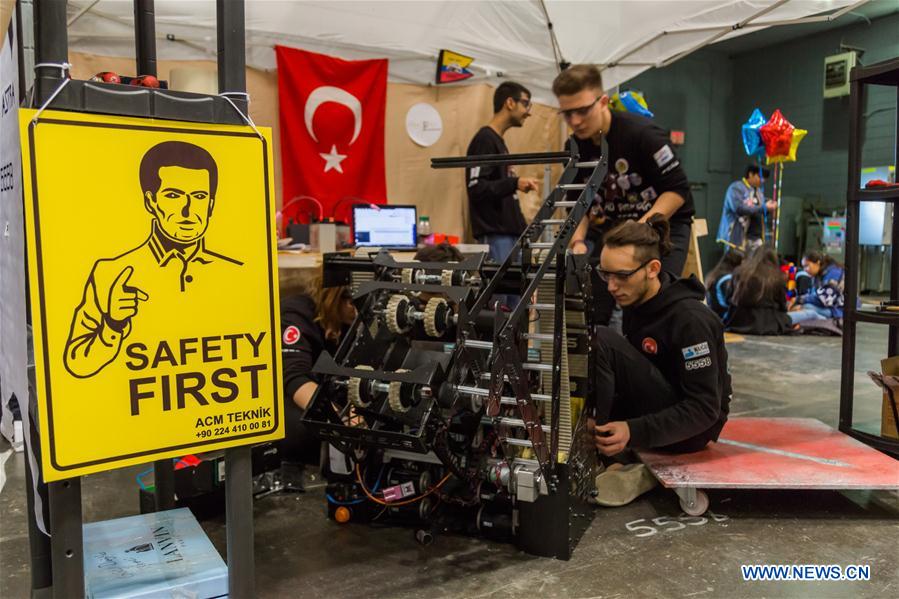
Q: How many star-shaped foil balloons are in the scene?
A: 3